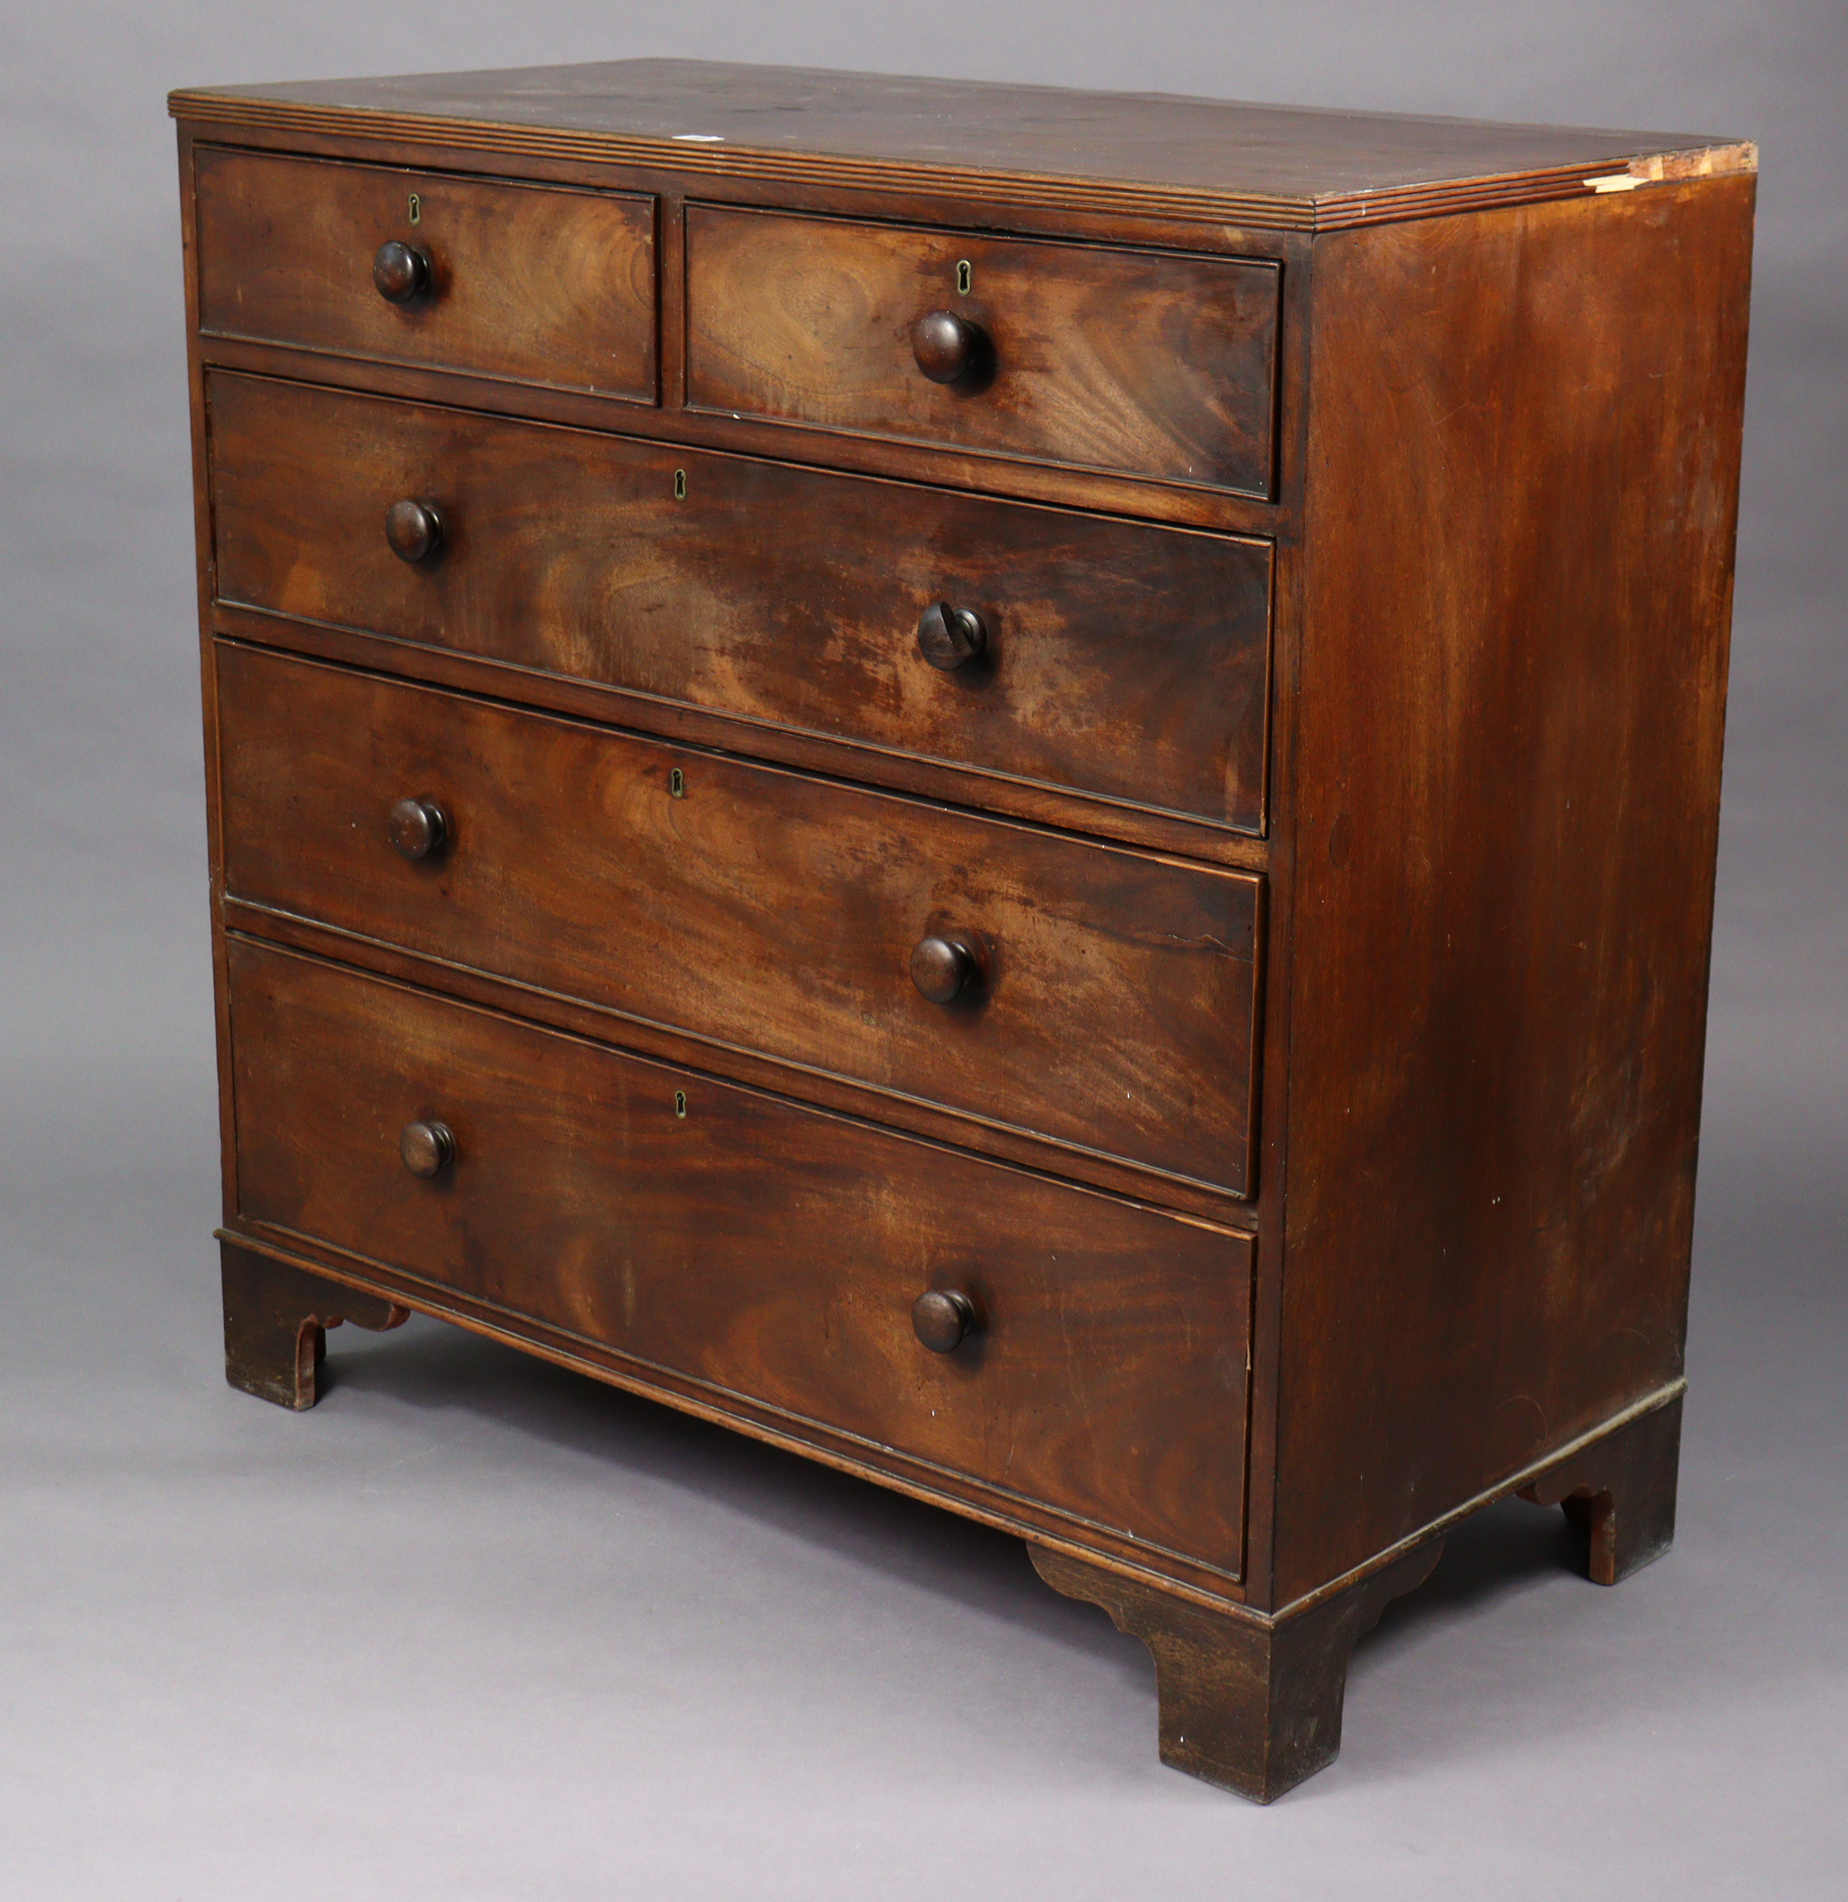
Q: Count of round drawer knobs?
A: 8